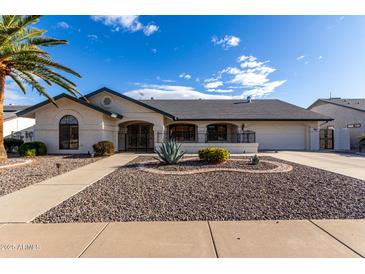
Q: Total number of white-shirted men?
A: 0